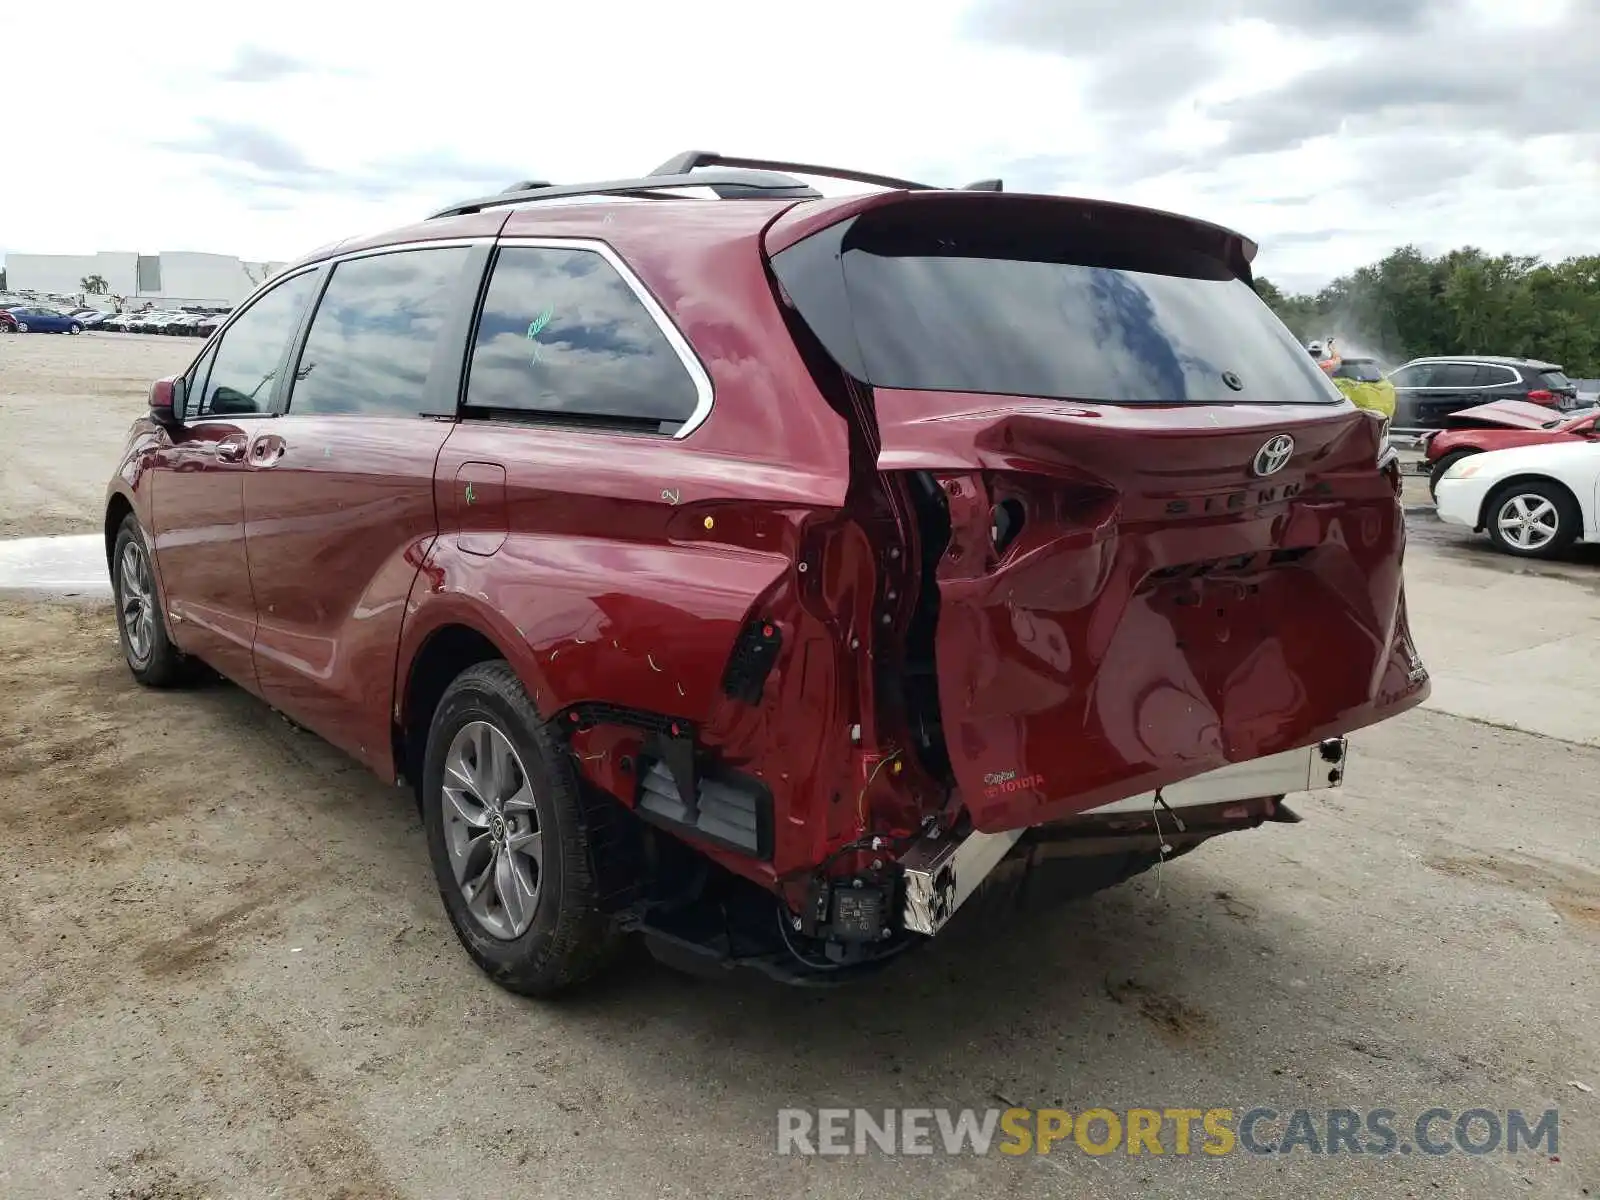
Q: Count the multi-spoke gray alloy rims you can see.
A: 2